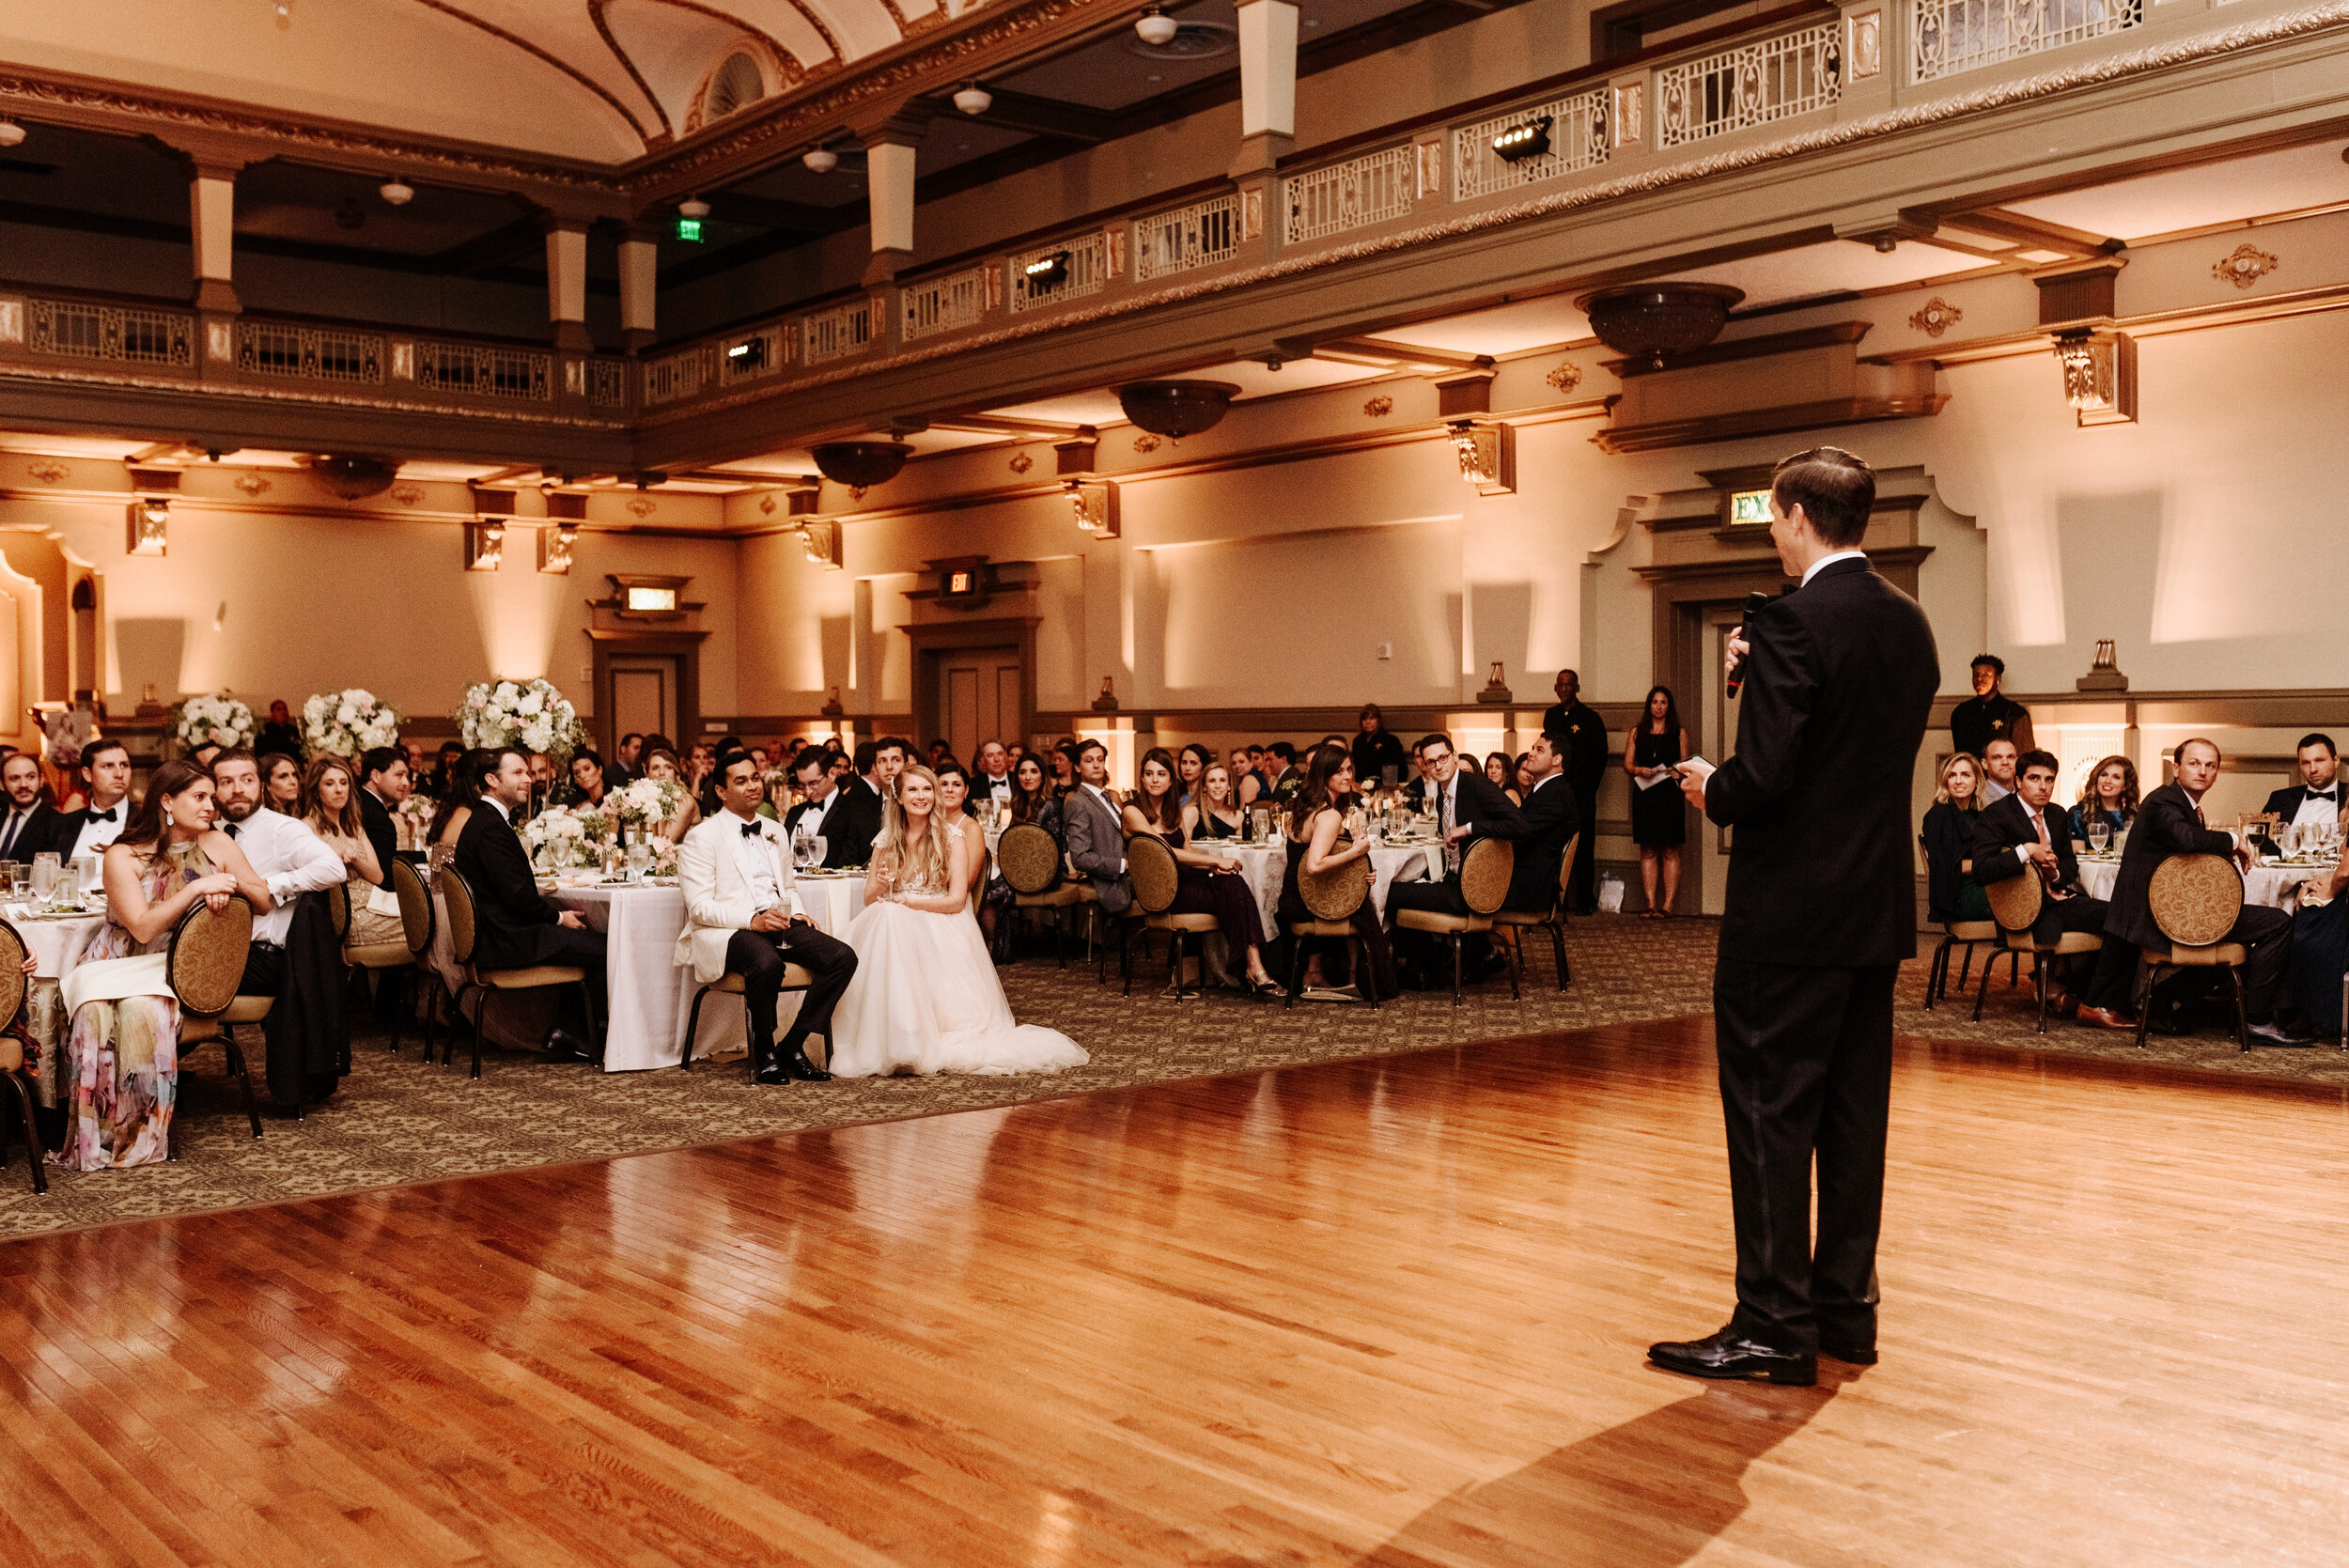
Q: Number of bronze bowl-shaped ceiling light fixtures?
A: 4